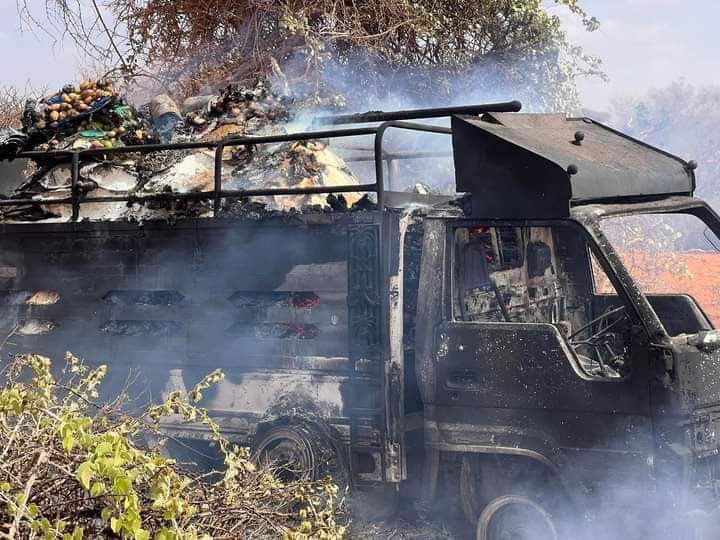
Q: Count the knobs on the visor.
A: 3